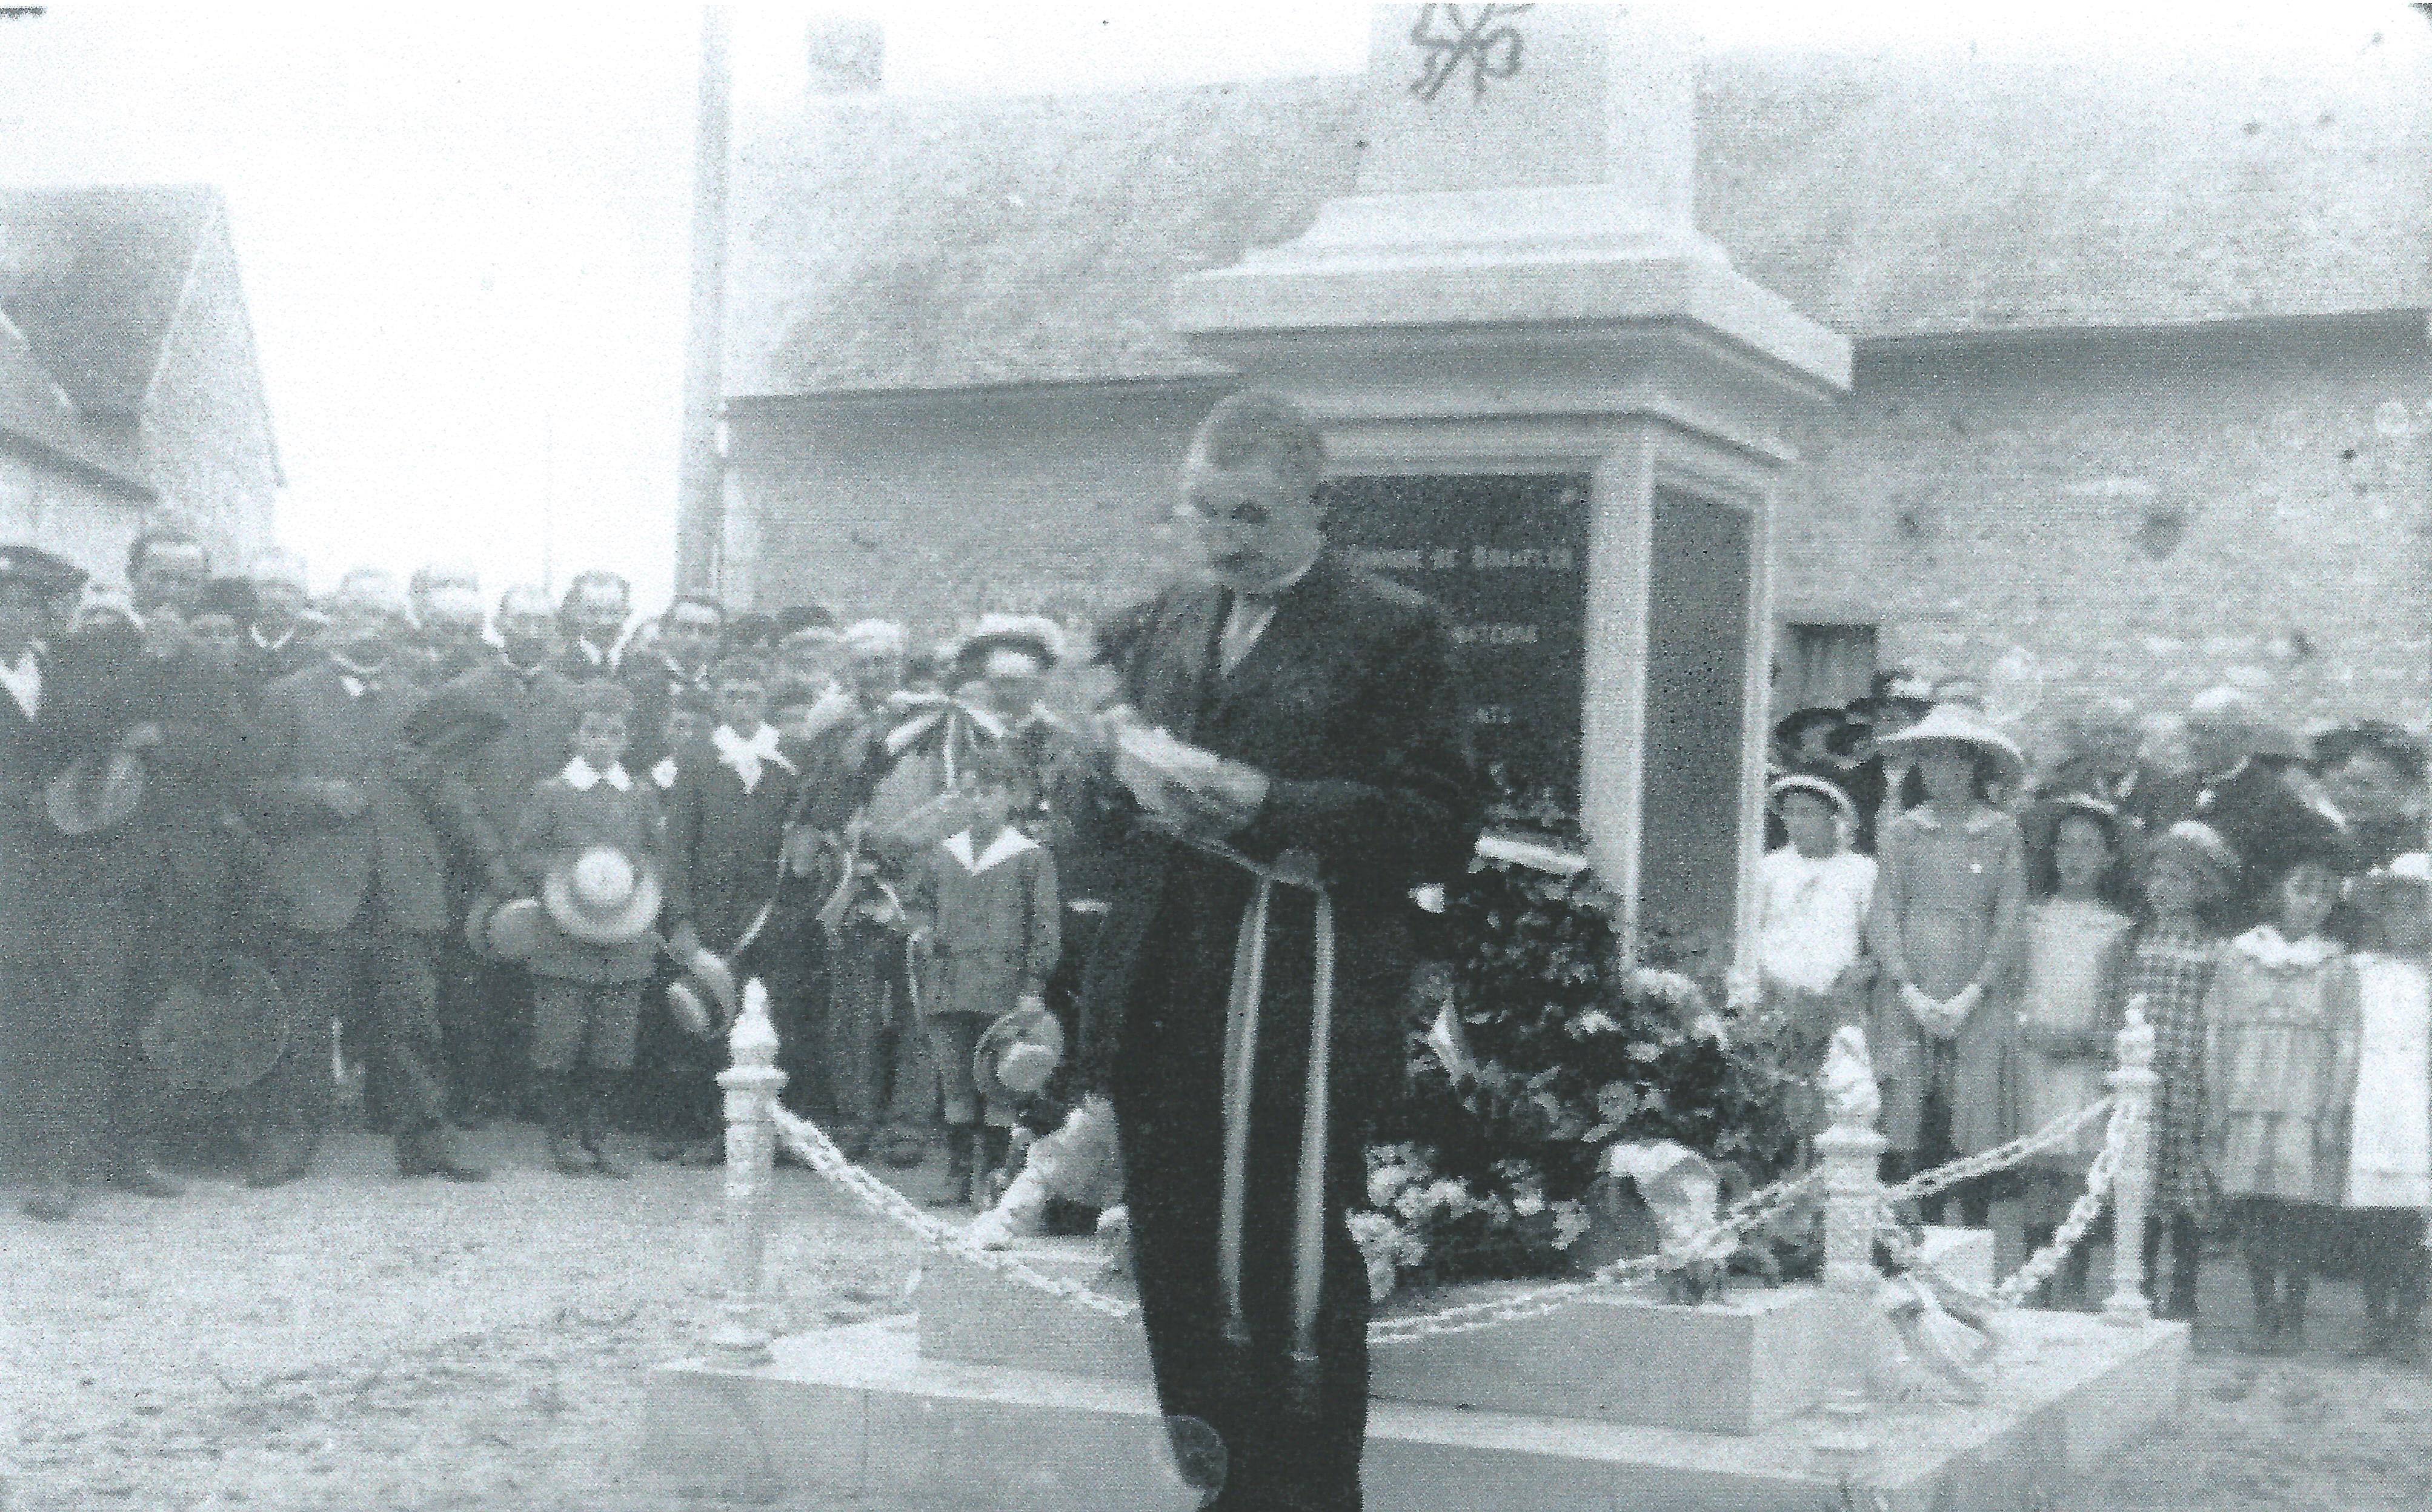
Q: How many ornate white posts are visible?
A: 3